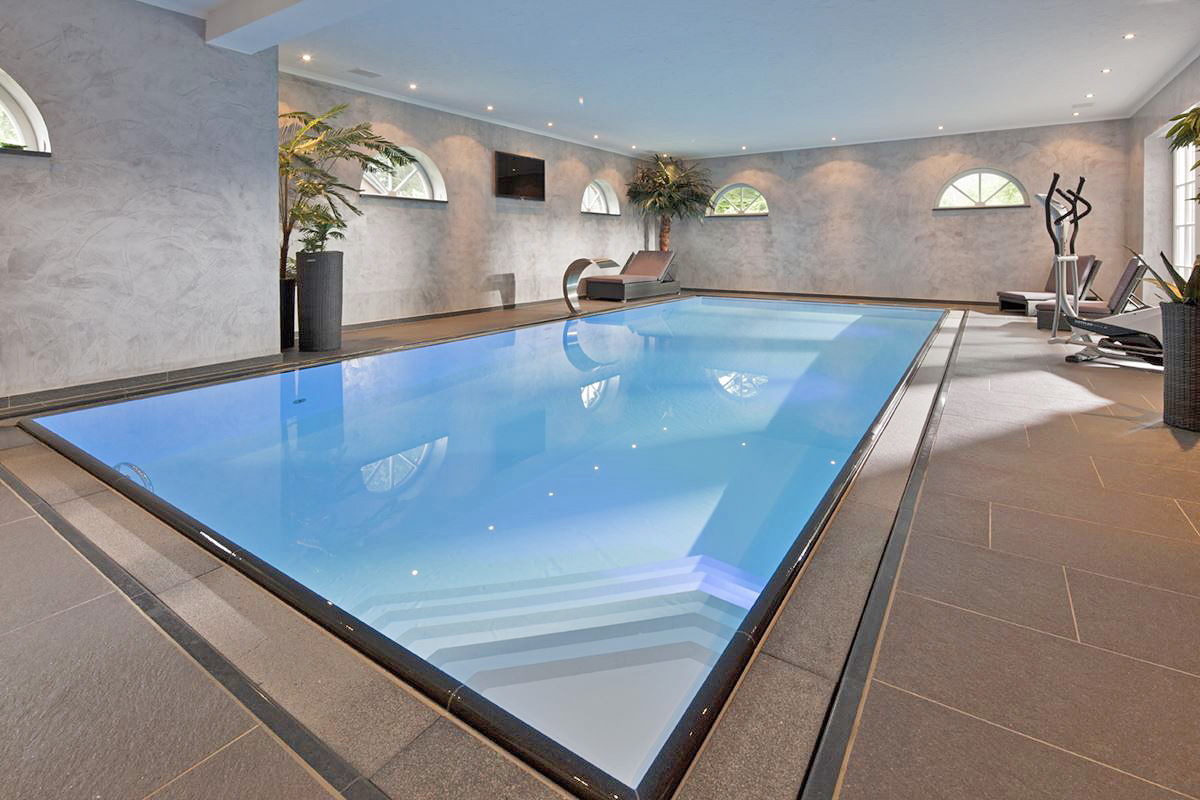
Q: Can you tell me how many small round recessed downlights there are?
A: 14